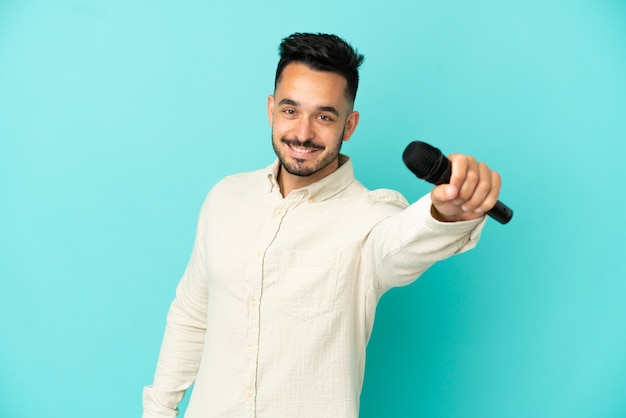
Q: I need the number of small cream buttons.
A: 6